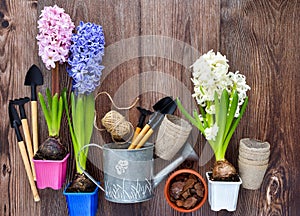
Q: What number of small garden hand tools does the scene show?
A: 6